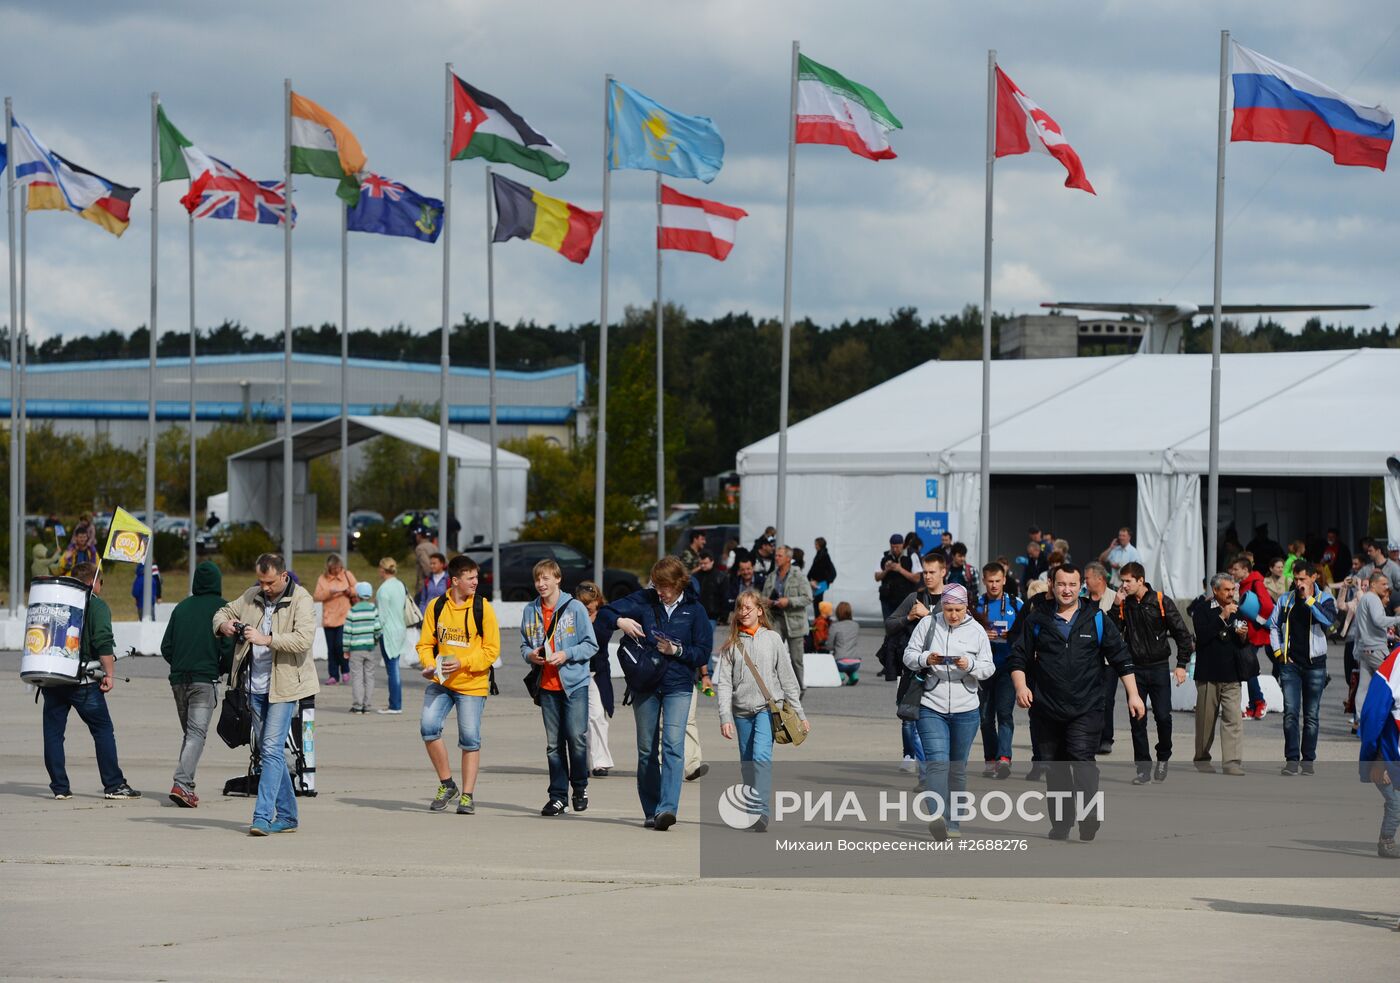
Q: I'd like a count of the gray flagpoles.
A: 13